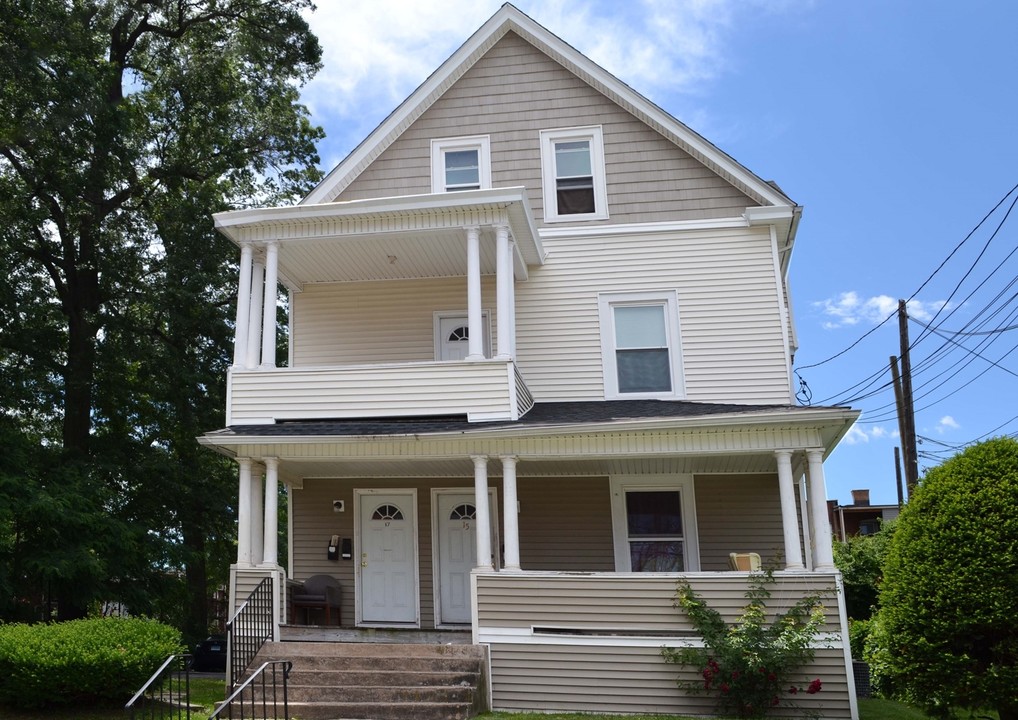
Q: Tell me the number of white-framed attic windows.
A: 2